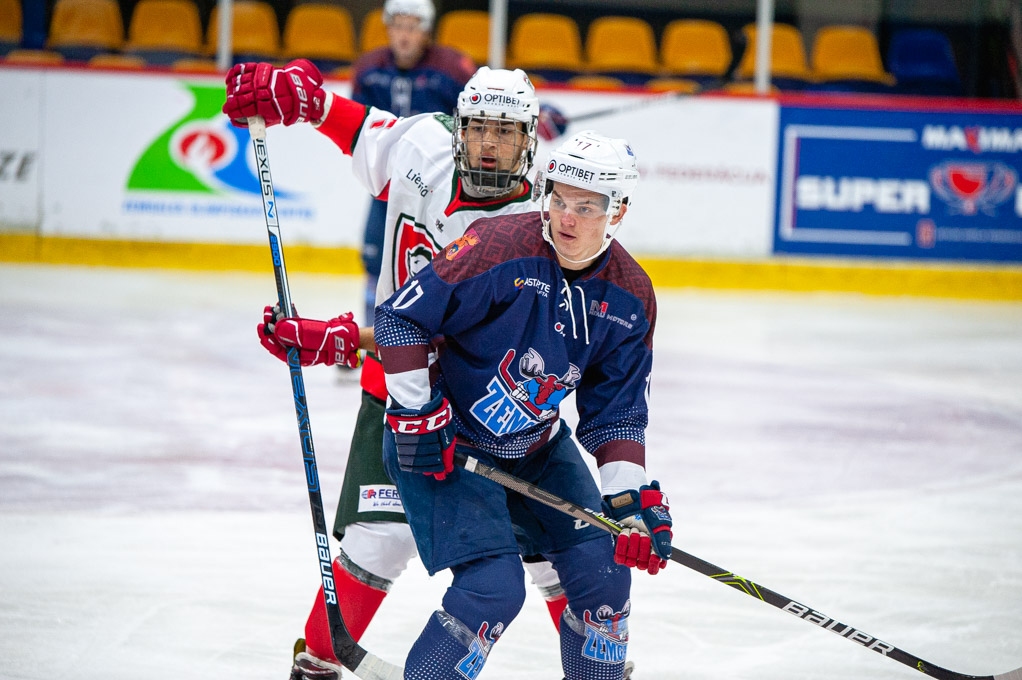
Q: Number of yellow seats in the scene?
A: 12